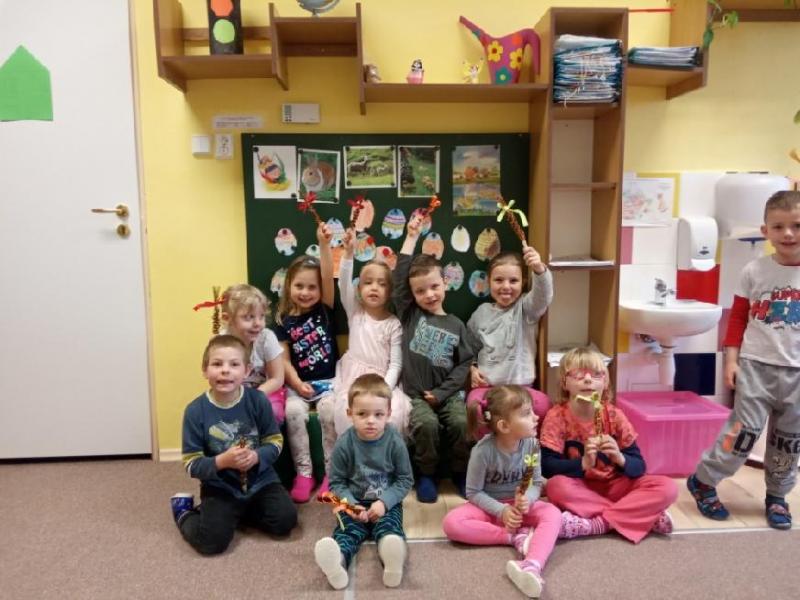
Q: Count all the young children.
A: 10